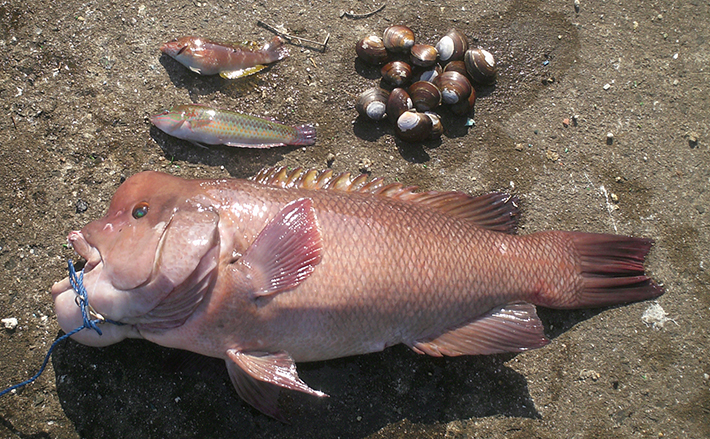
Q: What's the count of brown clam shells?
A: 15